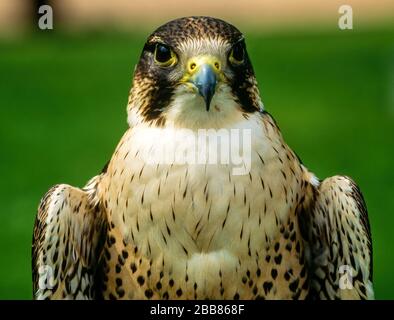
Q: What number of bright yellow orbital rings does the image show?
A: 2